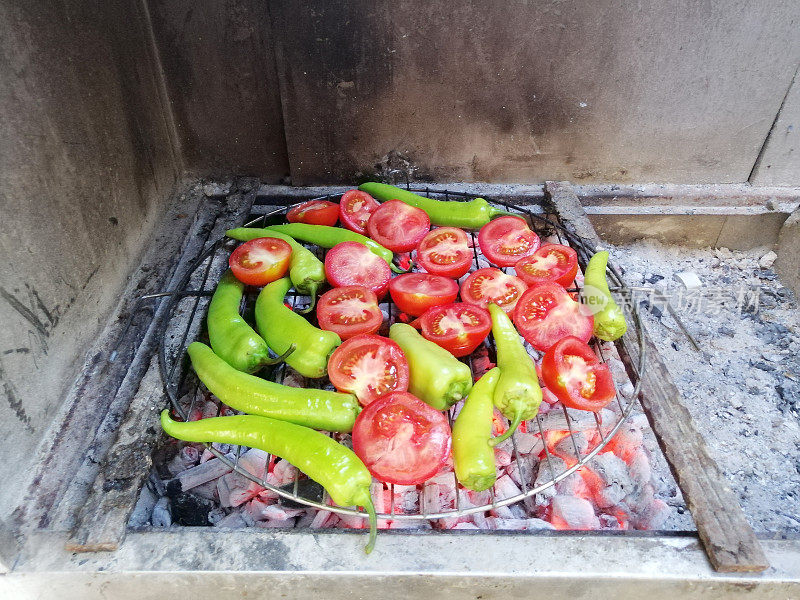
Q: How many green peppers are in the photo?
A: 11